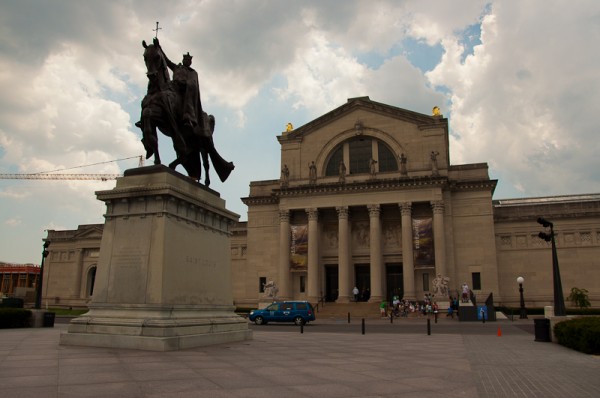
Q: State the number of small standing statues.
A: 6